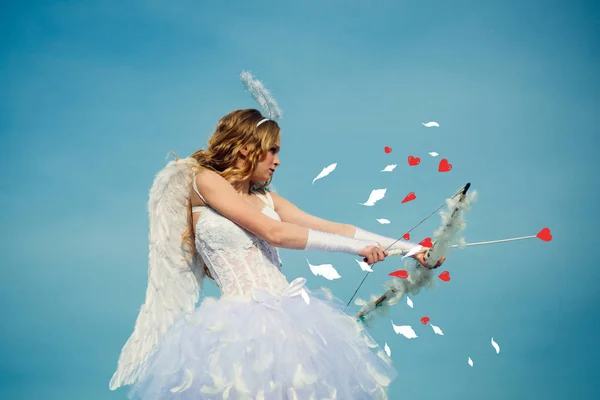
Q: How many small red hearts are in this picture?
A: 10